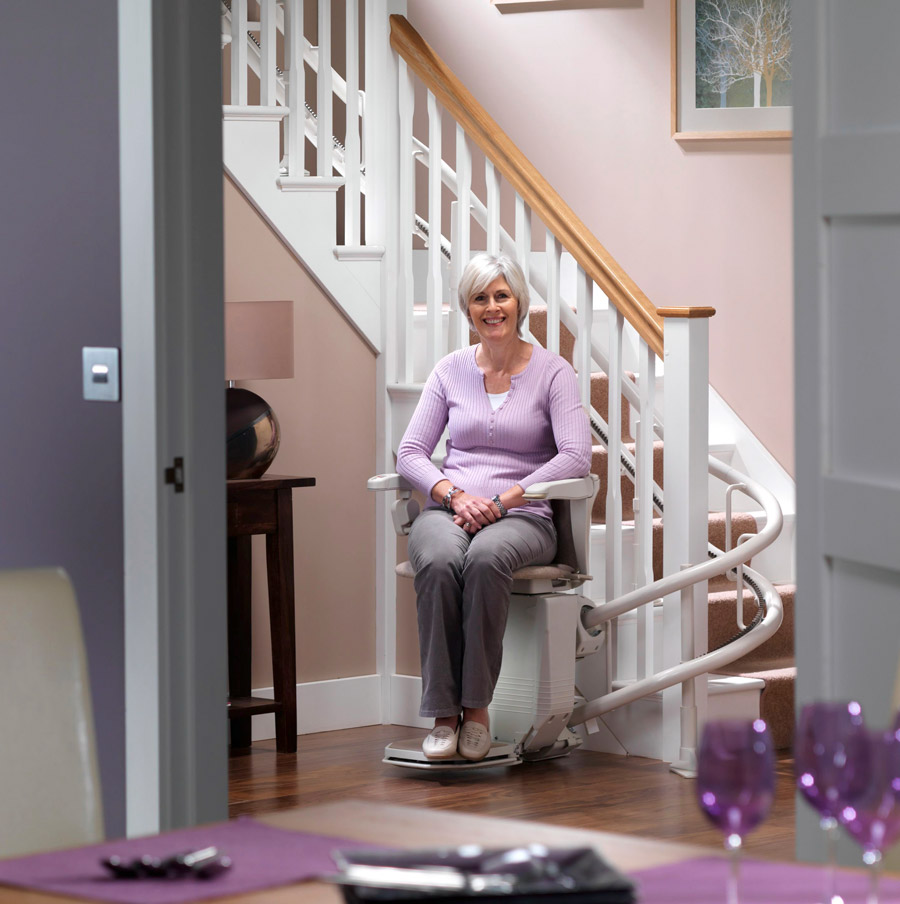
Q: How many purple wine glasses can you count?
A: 3